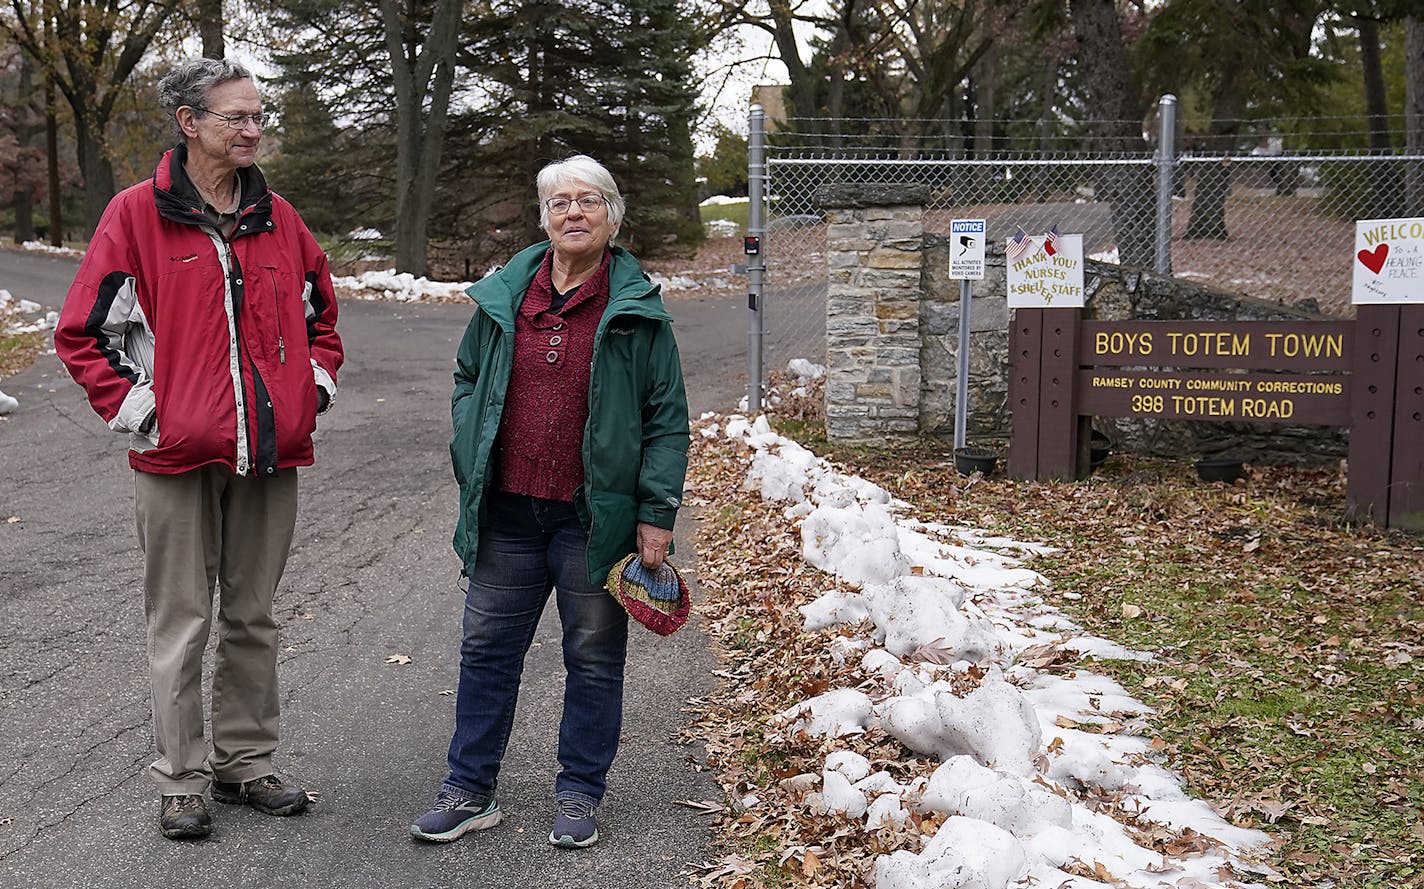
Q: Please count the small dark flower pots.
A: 3